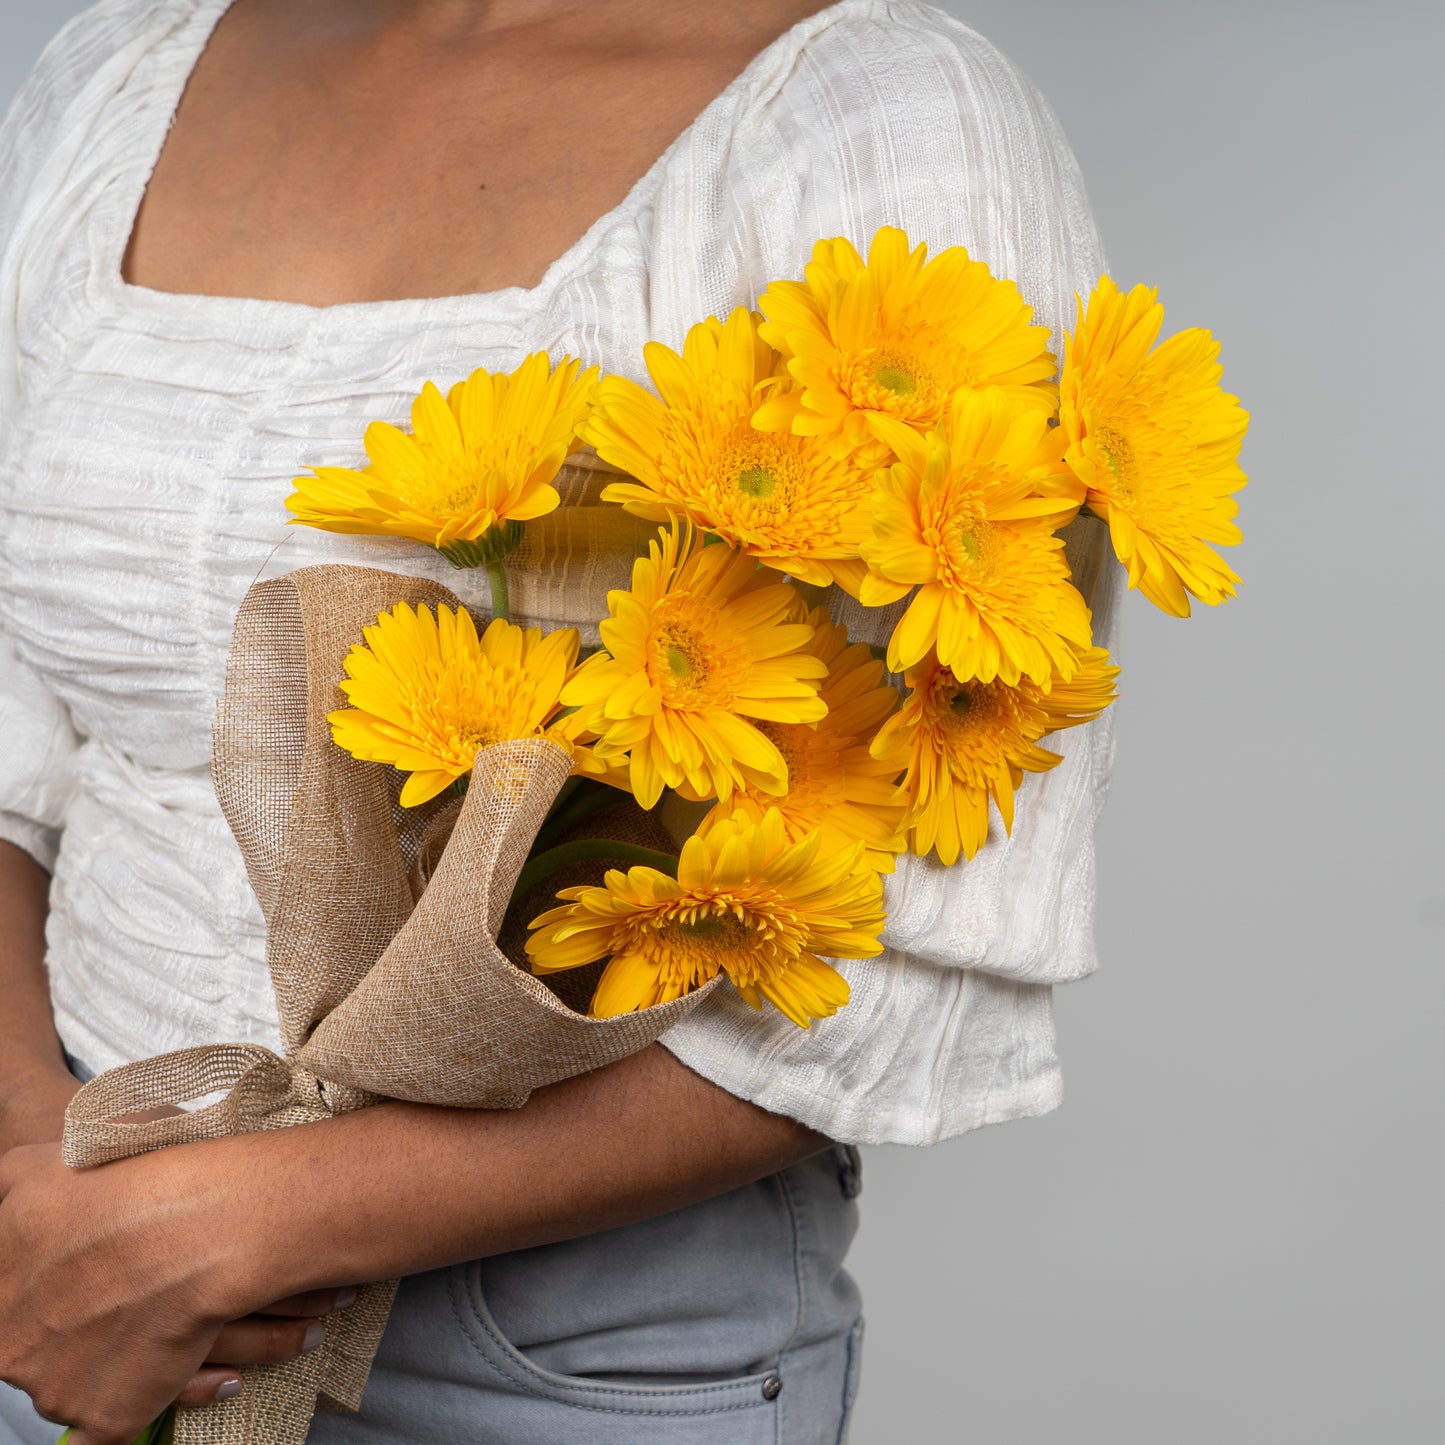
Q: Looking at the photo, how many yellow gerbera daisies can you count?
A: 10